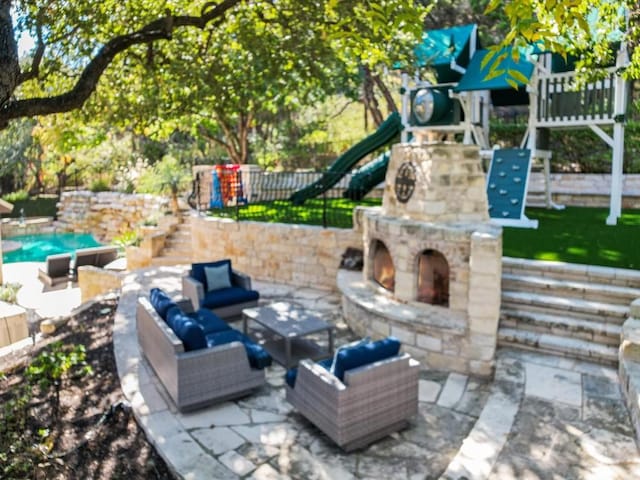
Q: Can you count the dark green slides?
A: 2